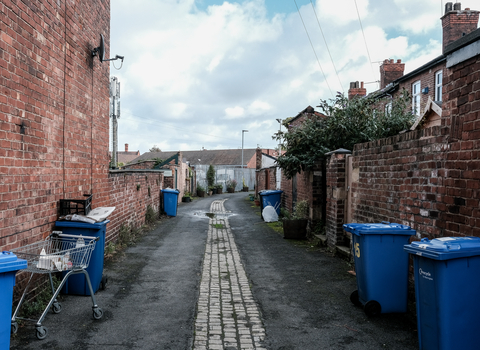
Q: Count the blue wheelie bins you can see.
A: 6